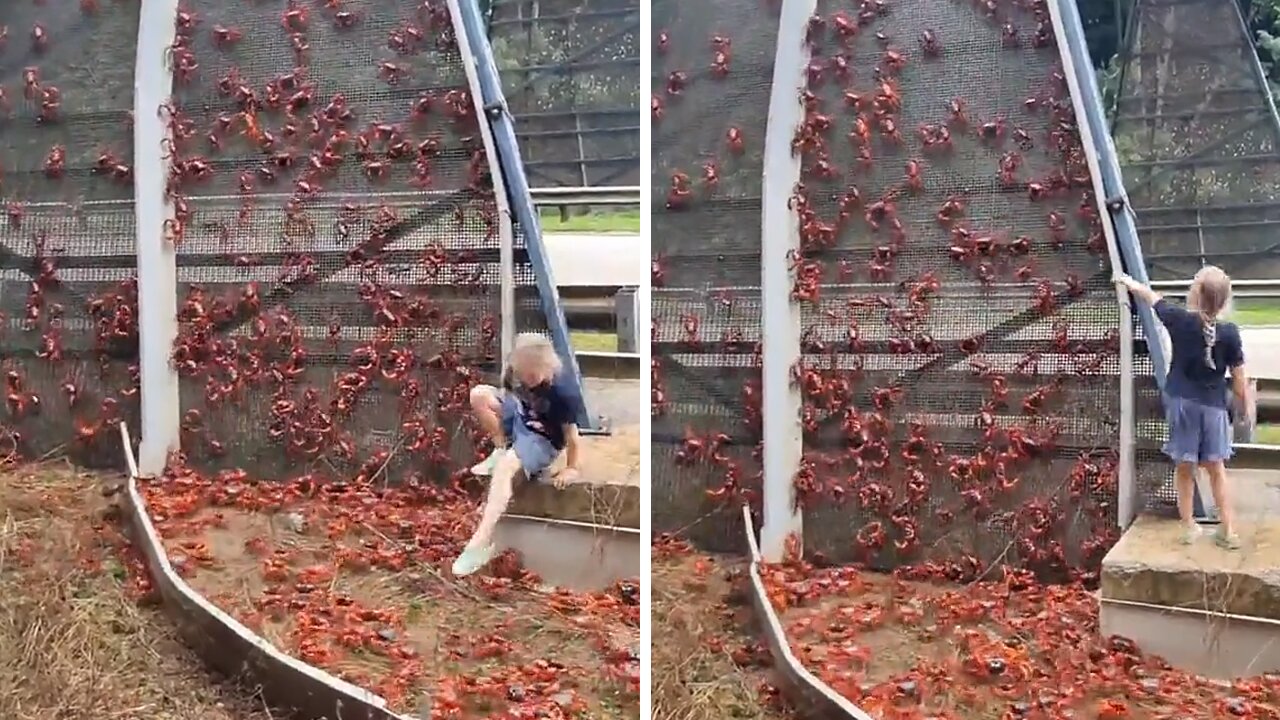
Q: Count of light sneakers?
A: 4